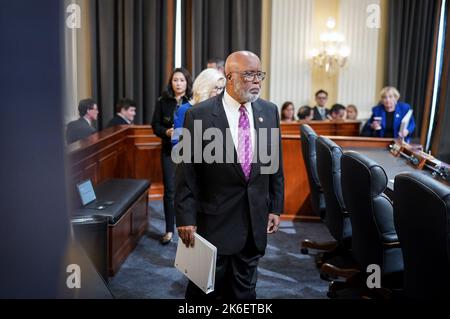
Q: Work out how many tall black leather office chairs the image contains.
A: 4